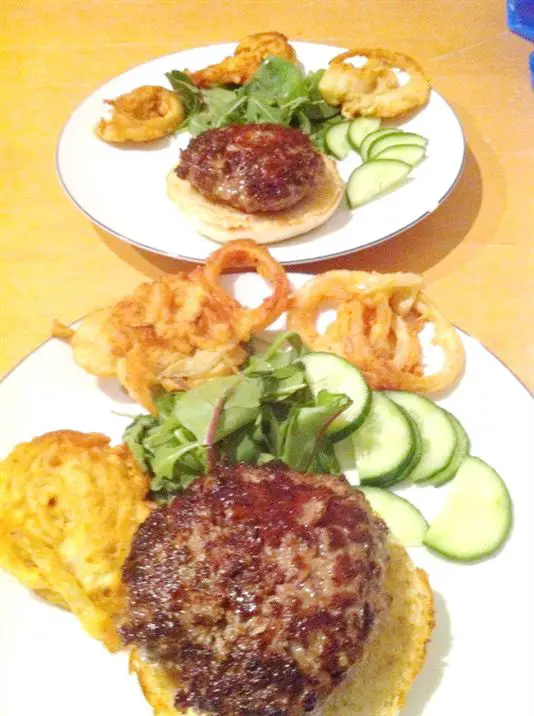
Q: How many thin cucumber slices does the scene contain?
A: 12